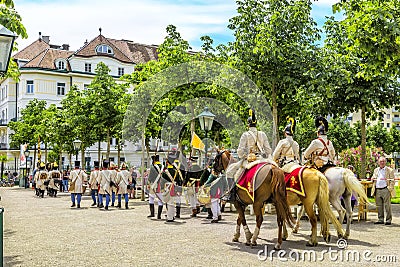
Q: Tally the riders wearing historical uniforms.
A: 3